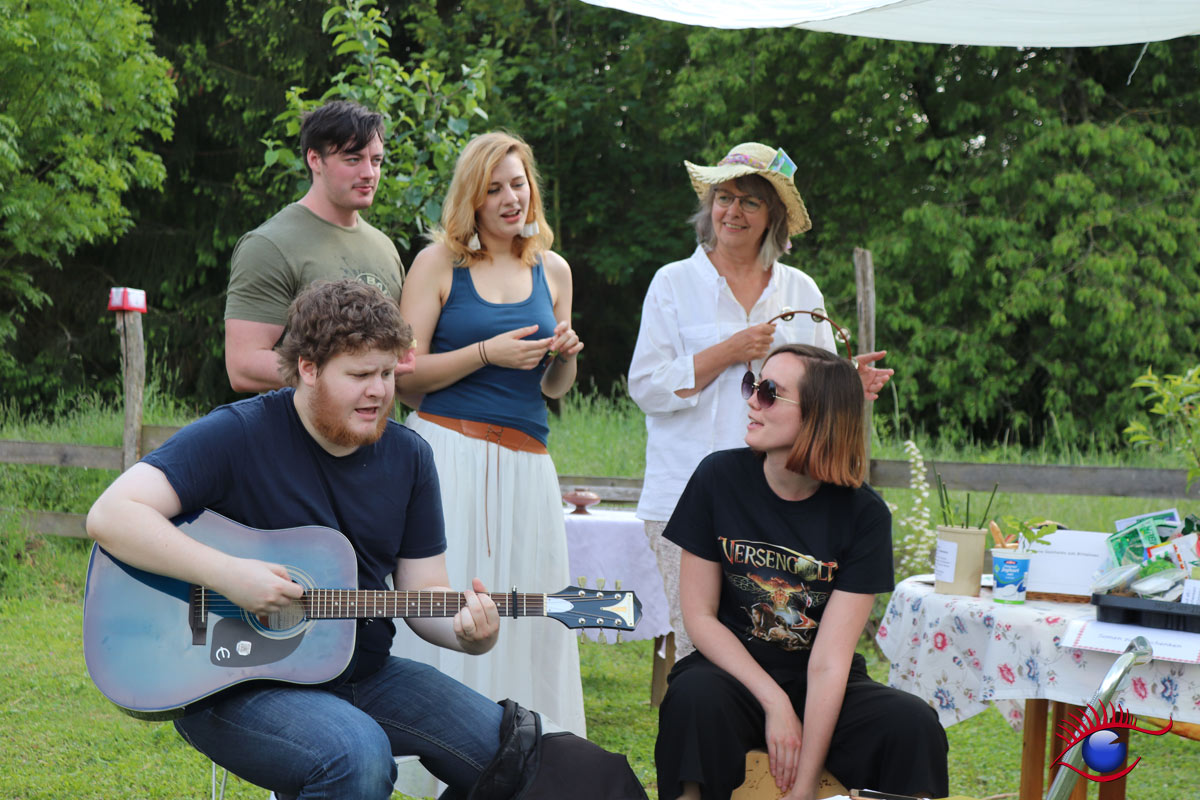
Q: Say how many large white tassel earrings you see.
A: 2